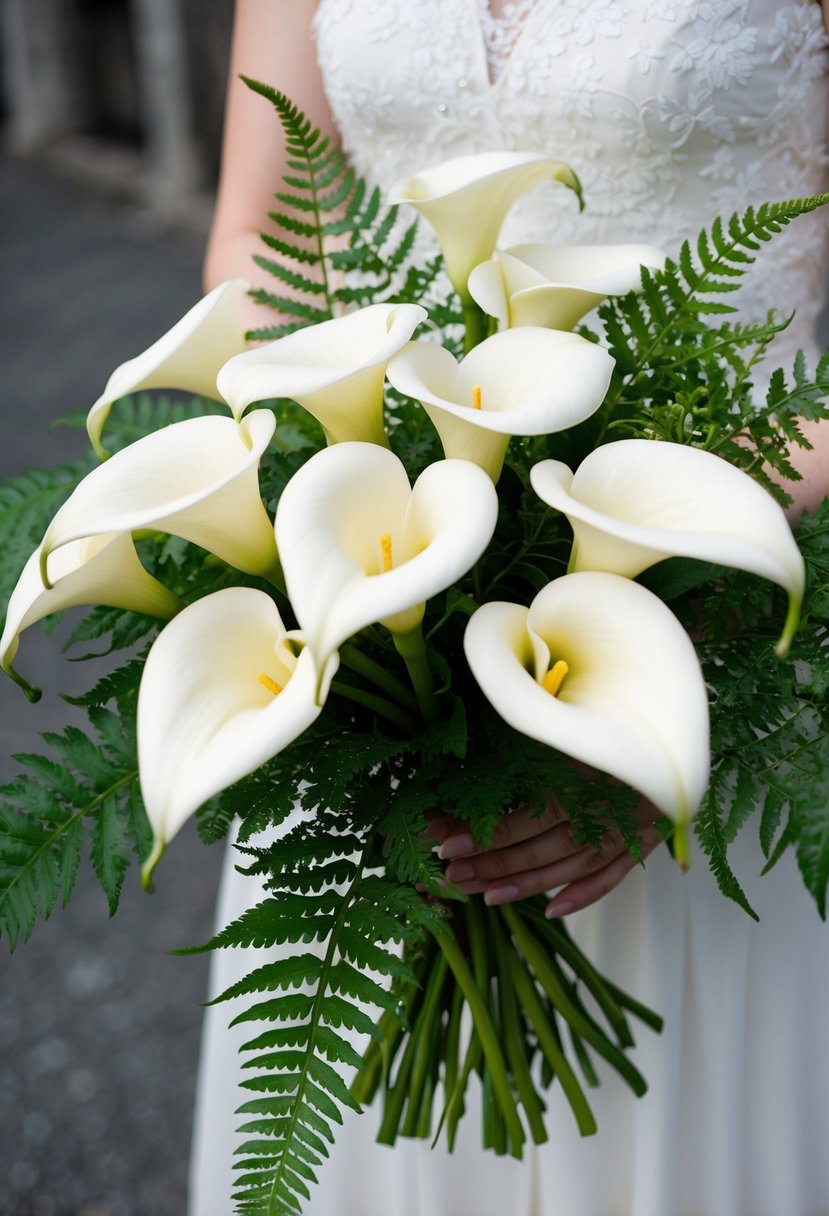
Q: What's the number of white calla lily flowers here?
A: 11